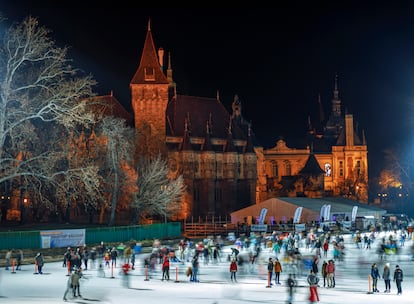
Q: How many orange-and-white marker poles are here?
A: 8